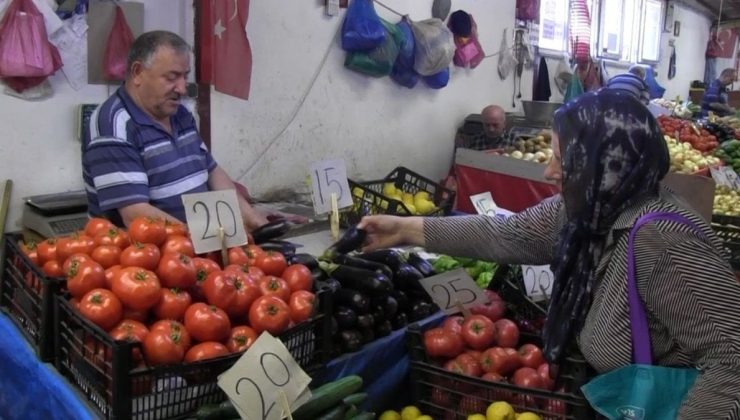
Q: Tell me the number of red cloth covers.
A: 1